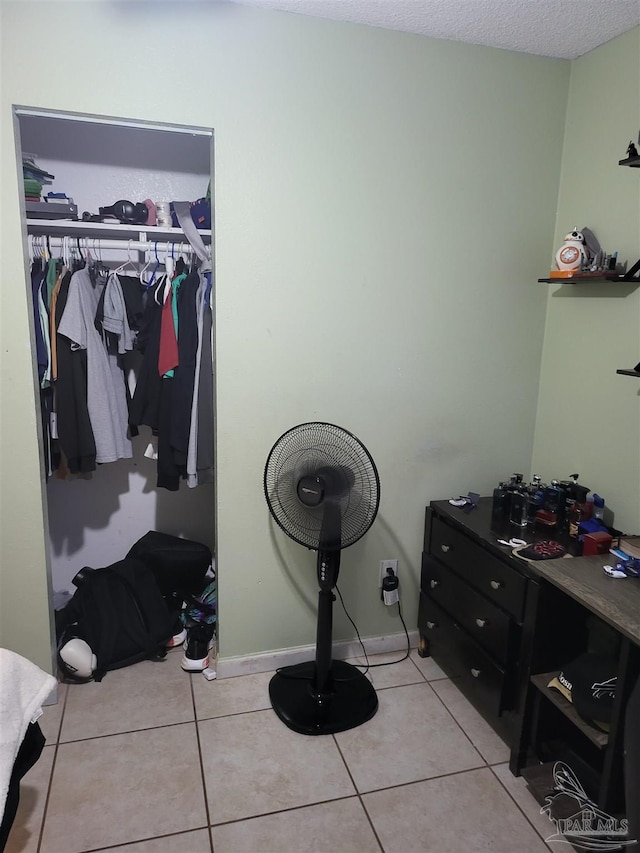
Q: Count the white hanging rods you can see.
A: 1